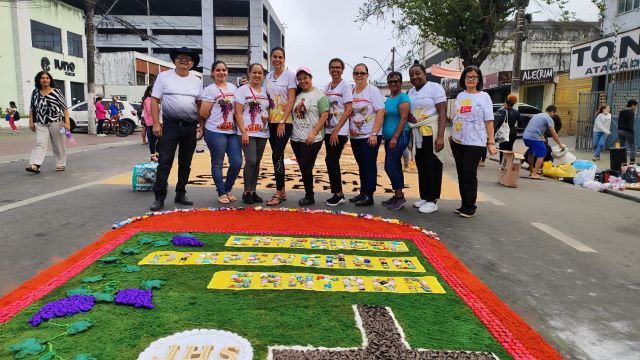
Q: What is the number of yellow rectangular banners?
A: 3